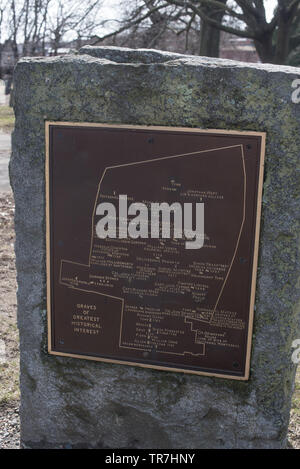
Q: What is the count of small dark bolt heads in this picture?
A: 8